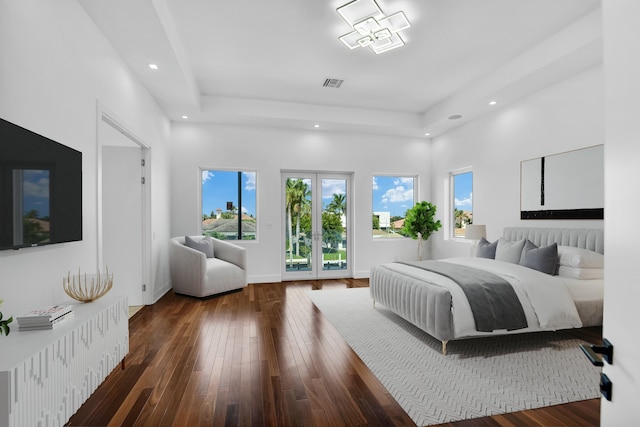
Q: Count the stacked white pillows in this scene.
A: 2